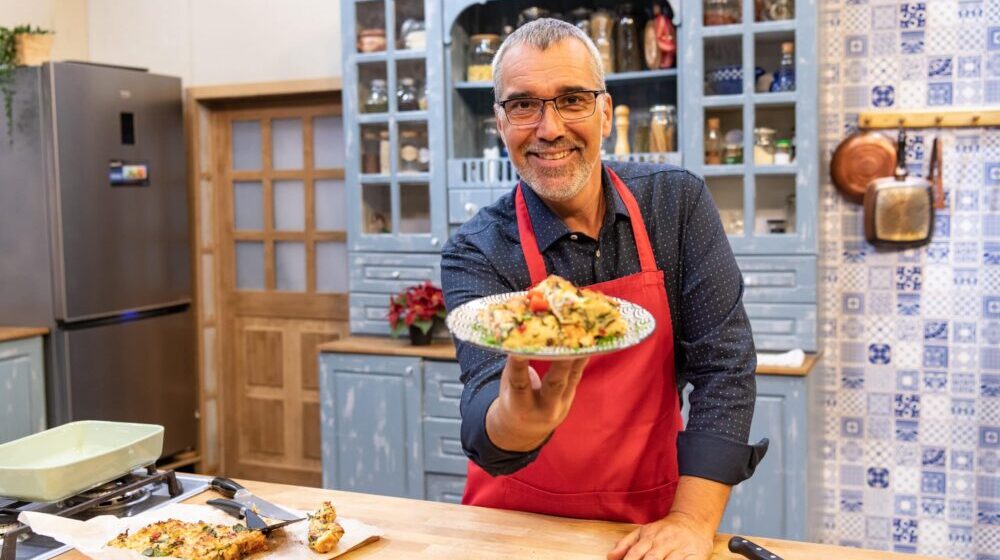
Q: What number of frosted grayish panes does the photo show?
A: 9